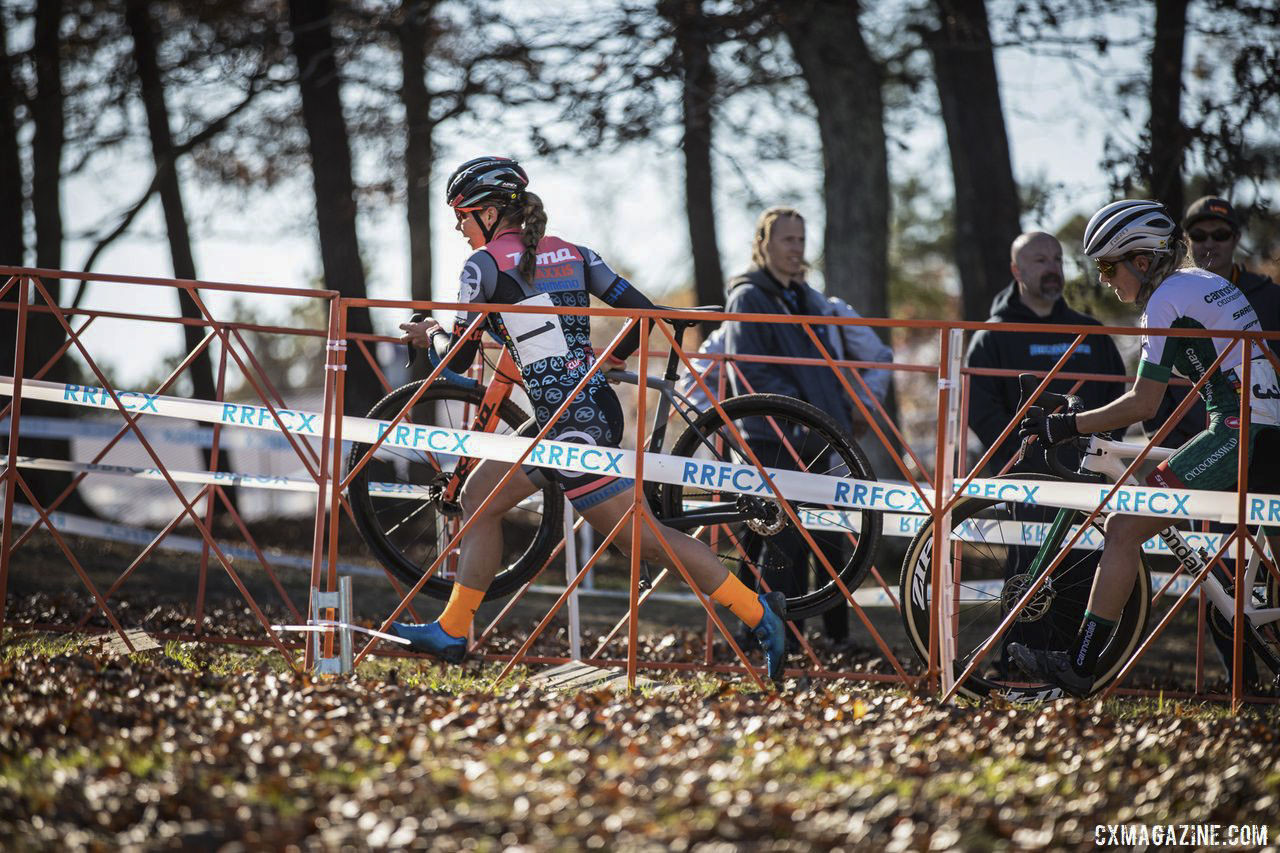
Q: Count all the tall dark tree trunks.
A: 9